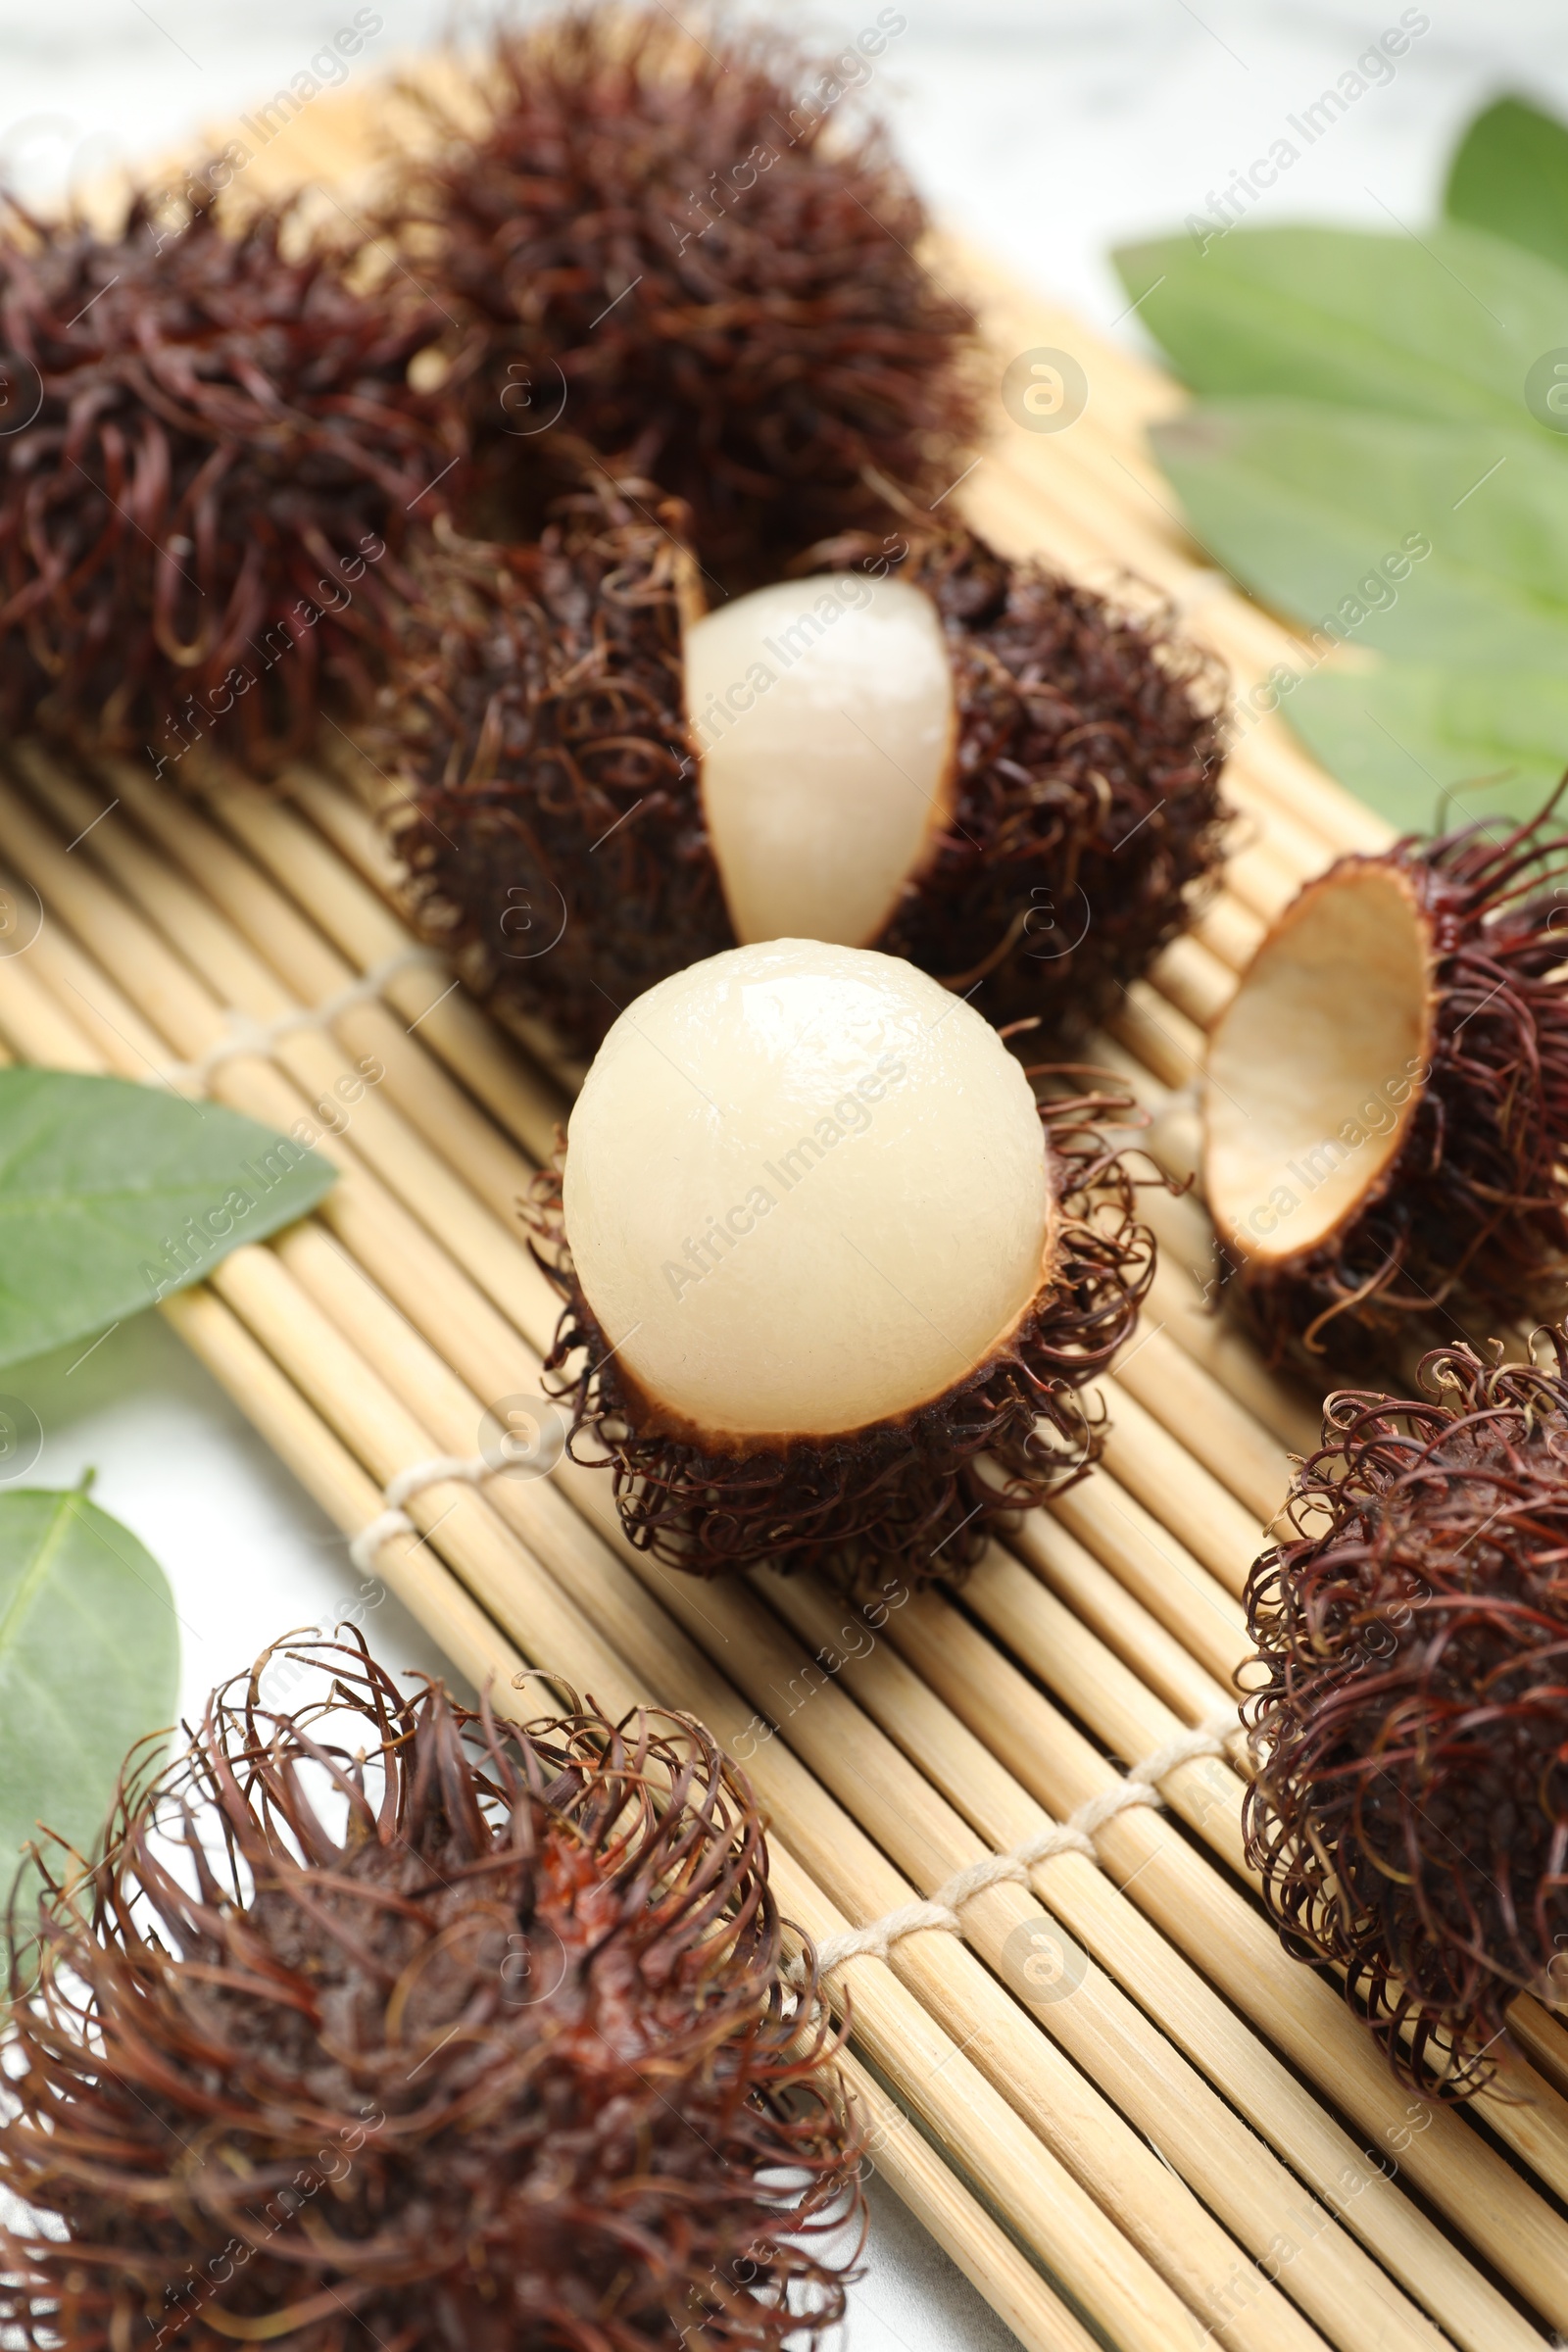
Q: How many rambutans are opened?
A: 2